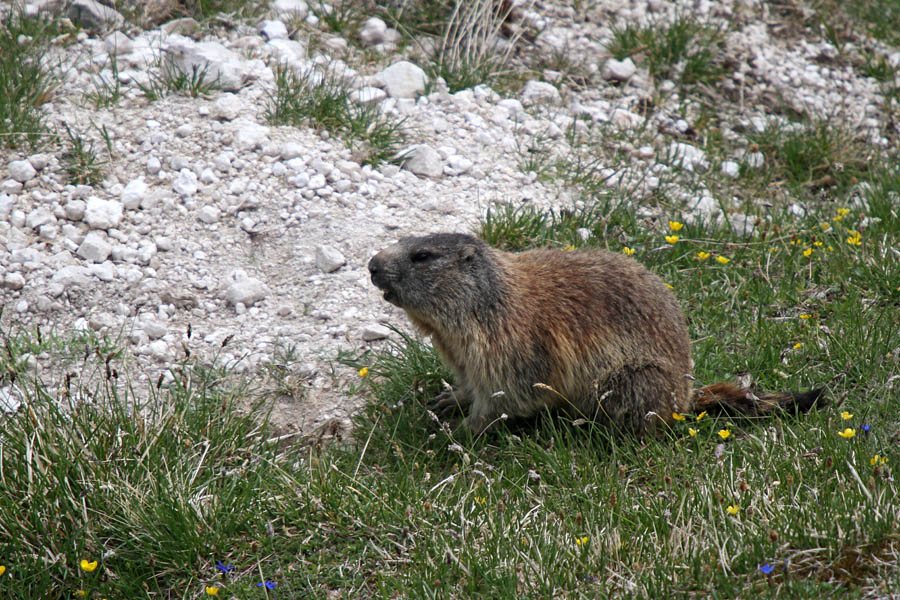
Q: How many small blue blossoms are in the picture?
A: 4